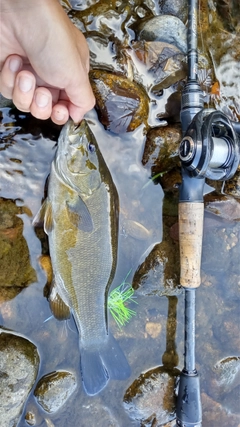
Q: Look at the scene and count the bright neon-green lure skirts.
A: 1